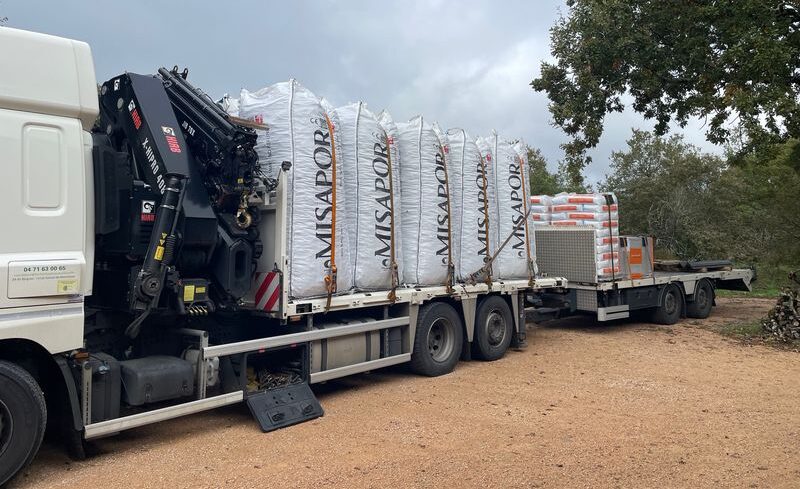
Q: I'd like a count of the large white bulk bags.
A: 5